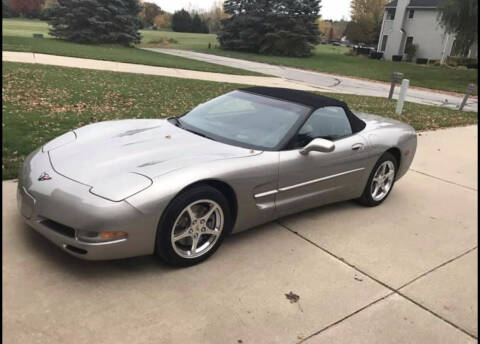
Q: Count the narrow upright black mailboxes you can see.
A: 2